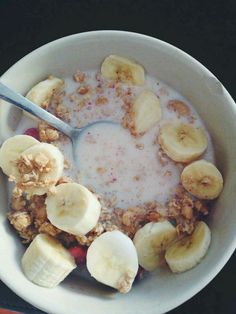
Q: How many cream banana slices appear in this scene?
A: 12